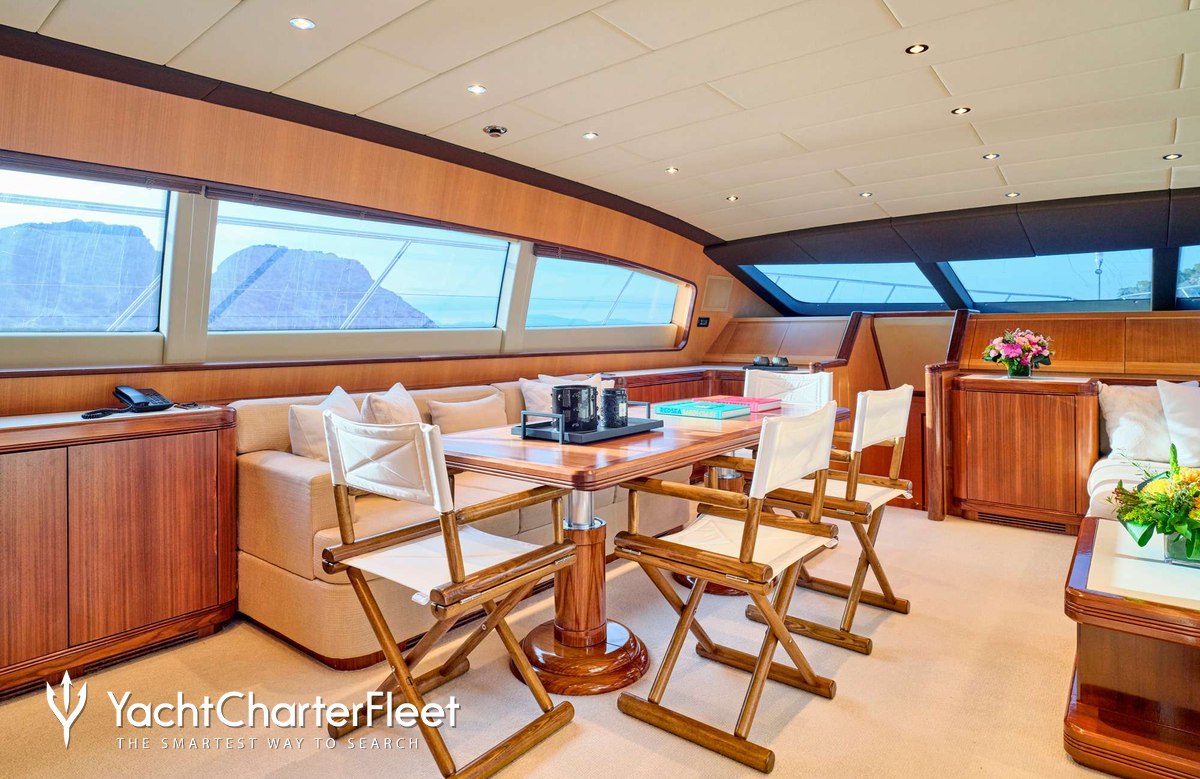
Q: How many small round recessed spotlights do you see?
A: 11